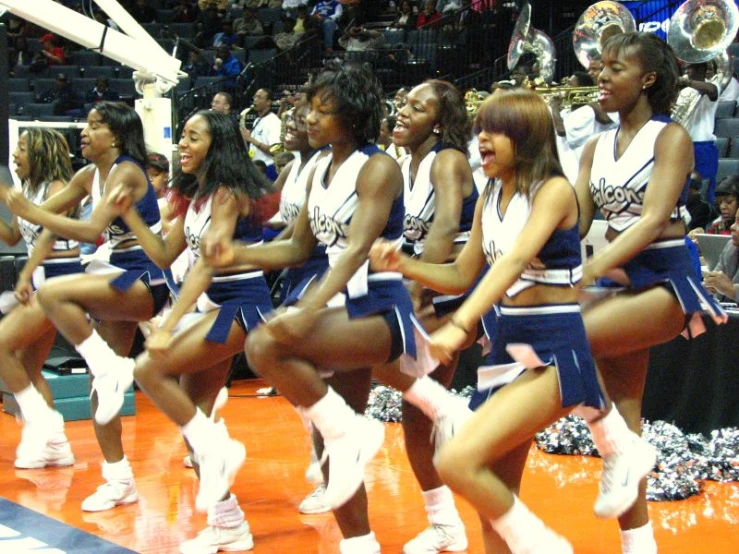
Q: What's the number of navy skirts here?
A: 8